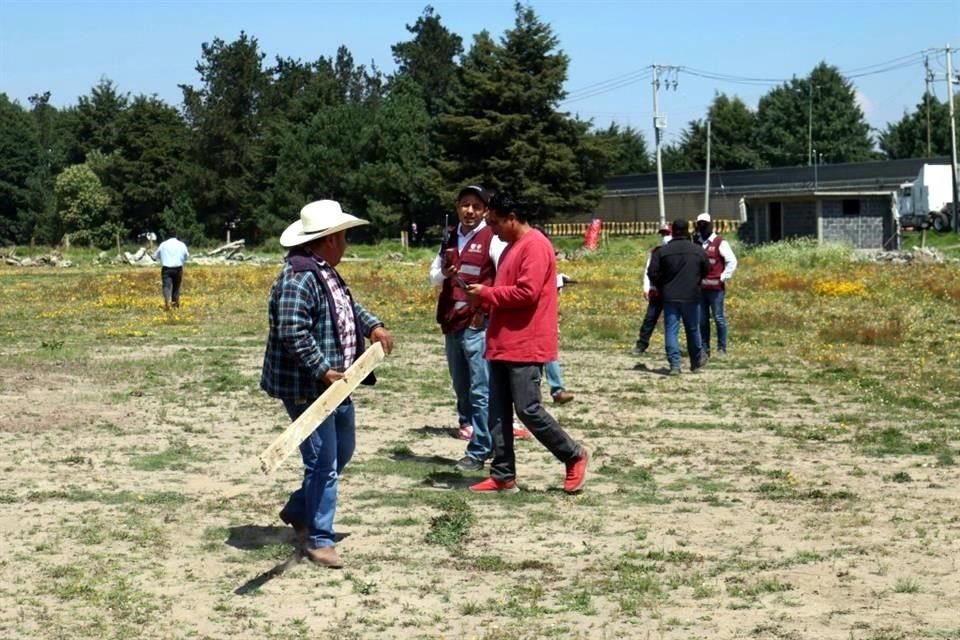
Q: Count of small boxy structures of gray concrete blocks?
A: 1